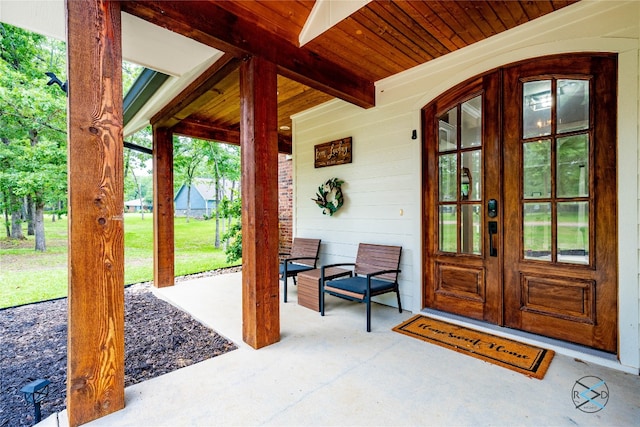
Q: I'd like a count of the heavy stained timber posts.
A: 3